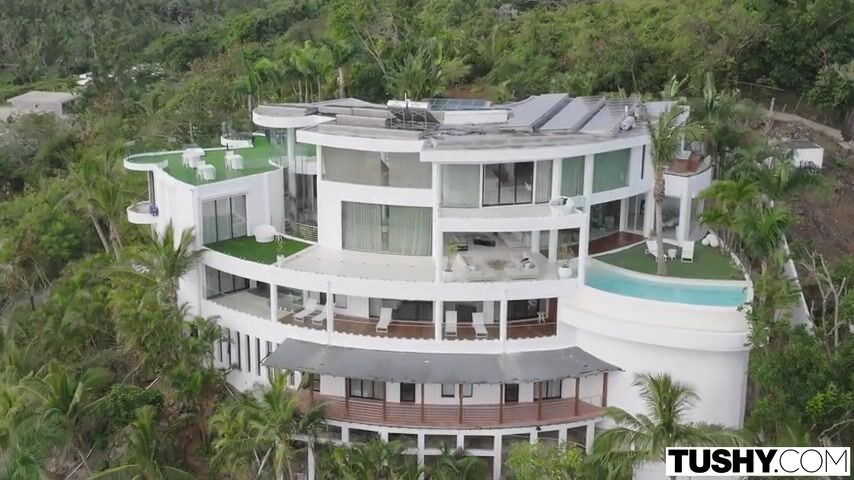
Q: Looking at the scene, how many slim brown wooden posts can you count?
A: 9